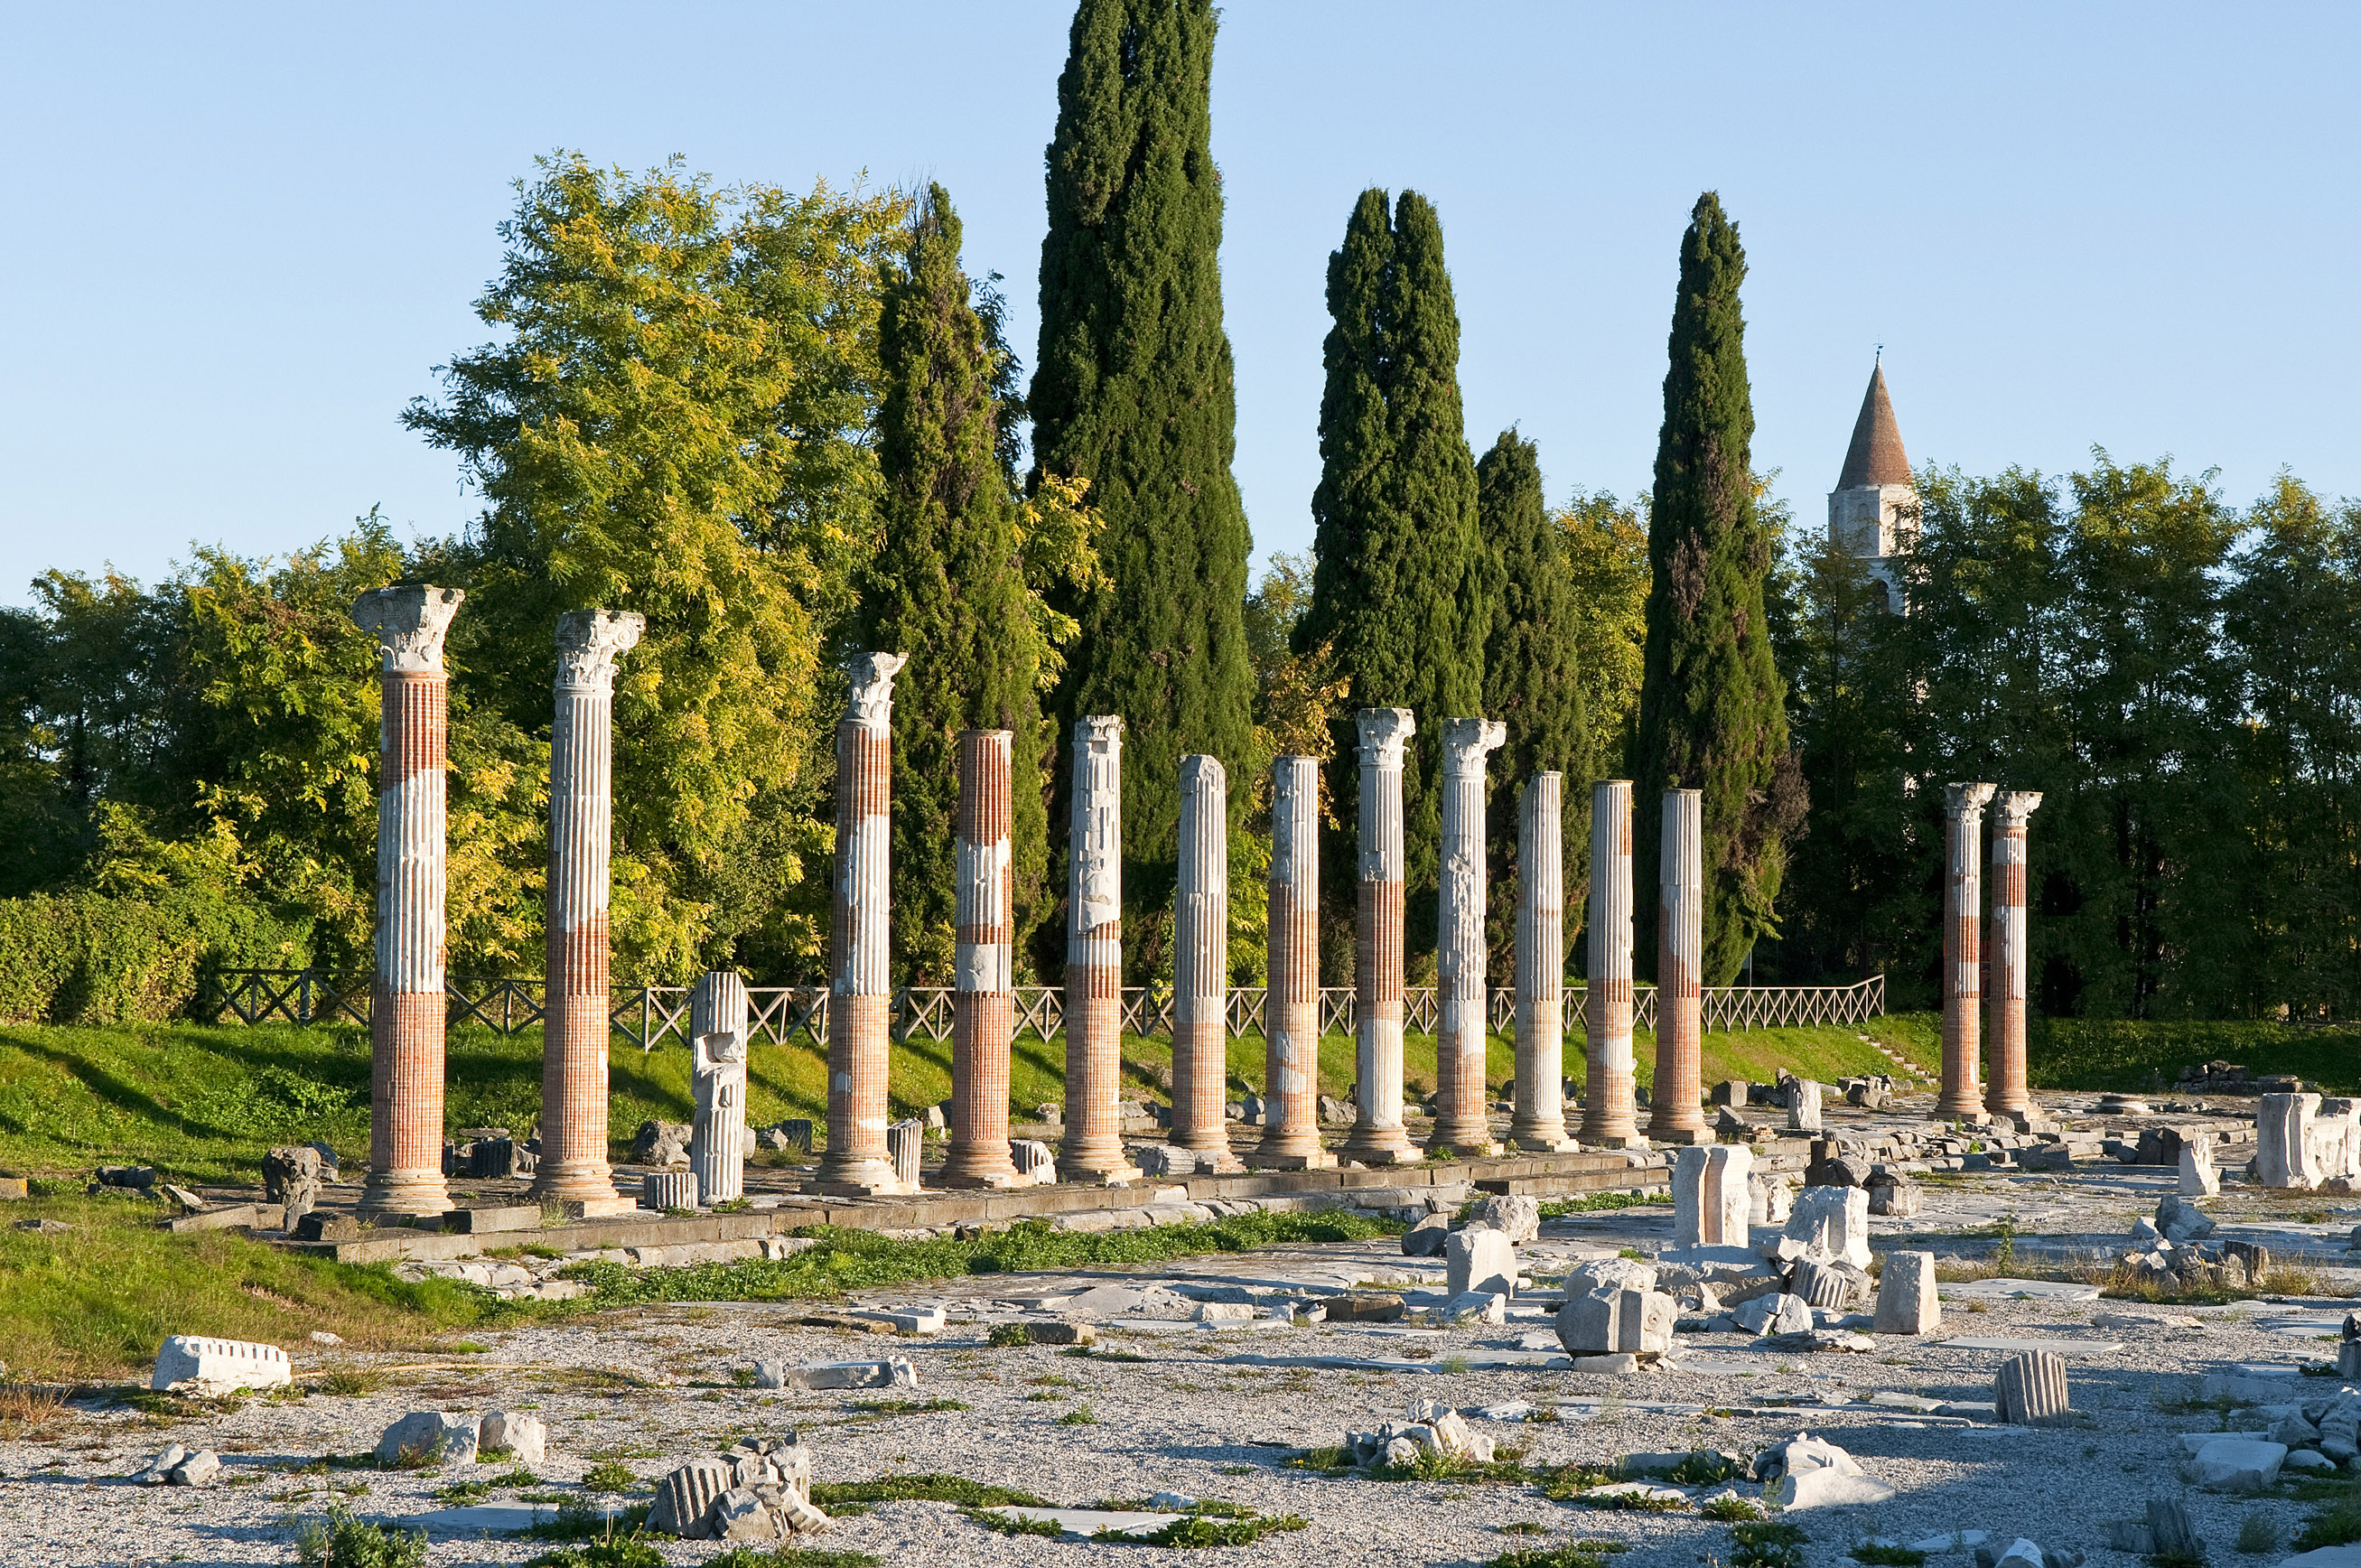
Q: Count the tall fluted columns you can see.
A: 14